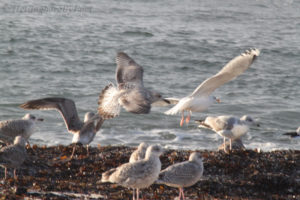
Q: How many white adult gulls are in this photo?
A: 1